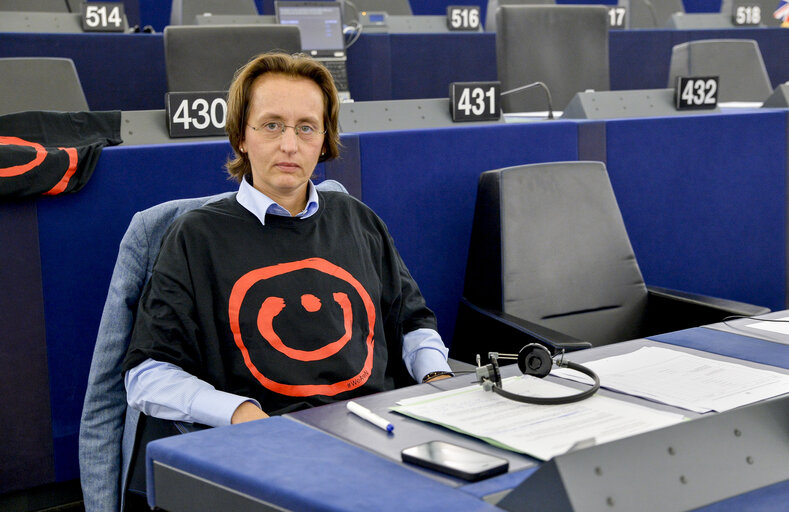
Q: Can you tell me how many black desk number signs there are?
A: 7